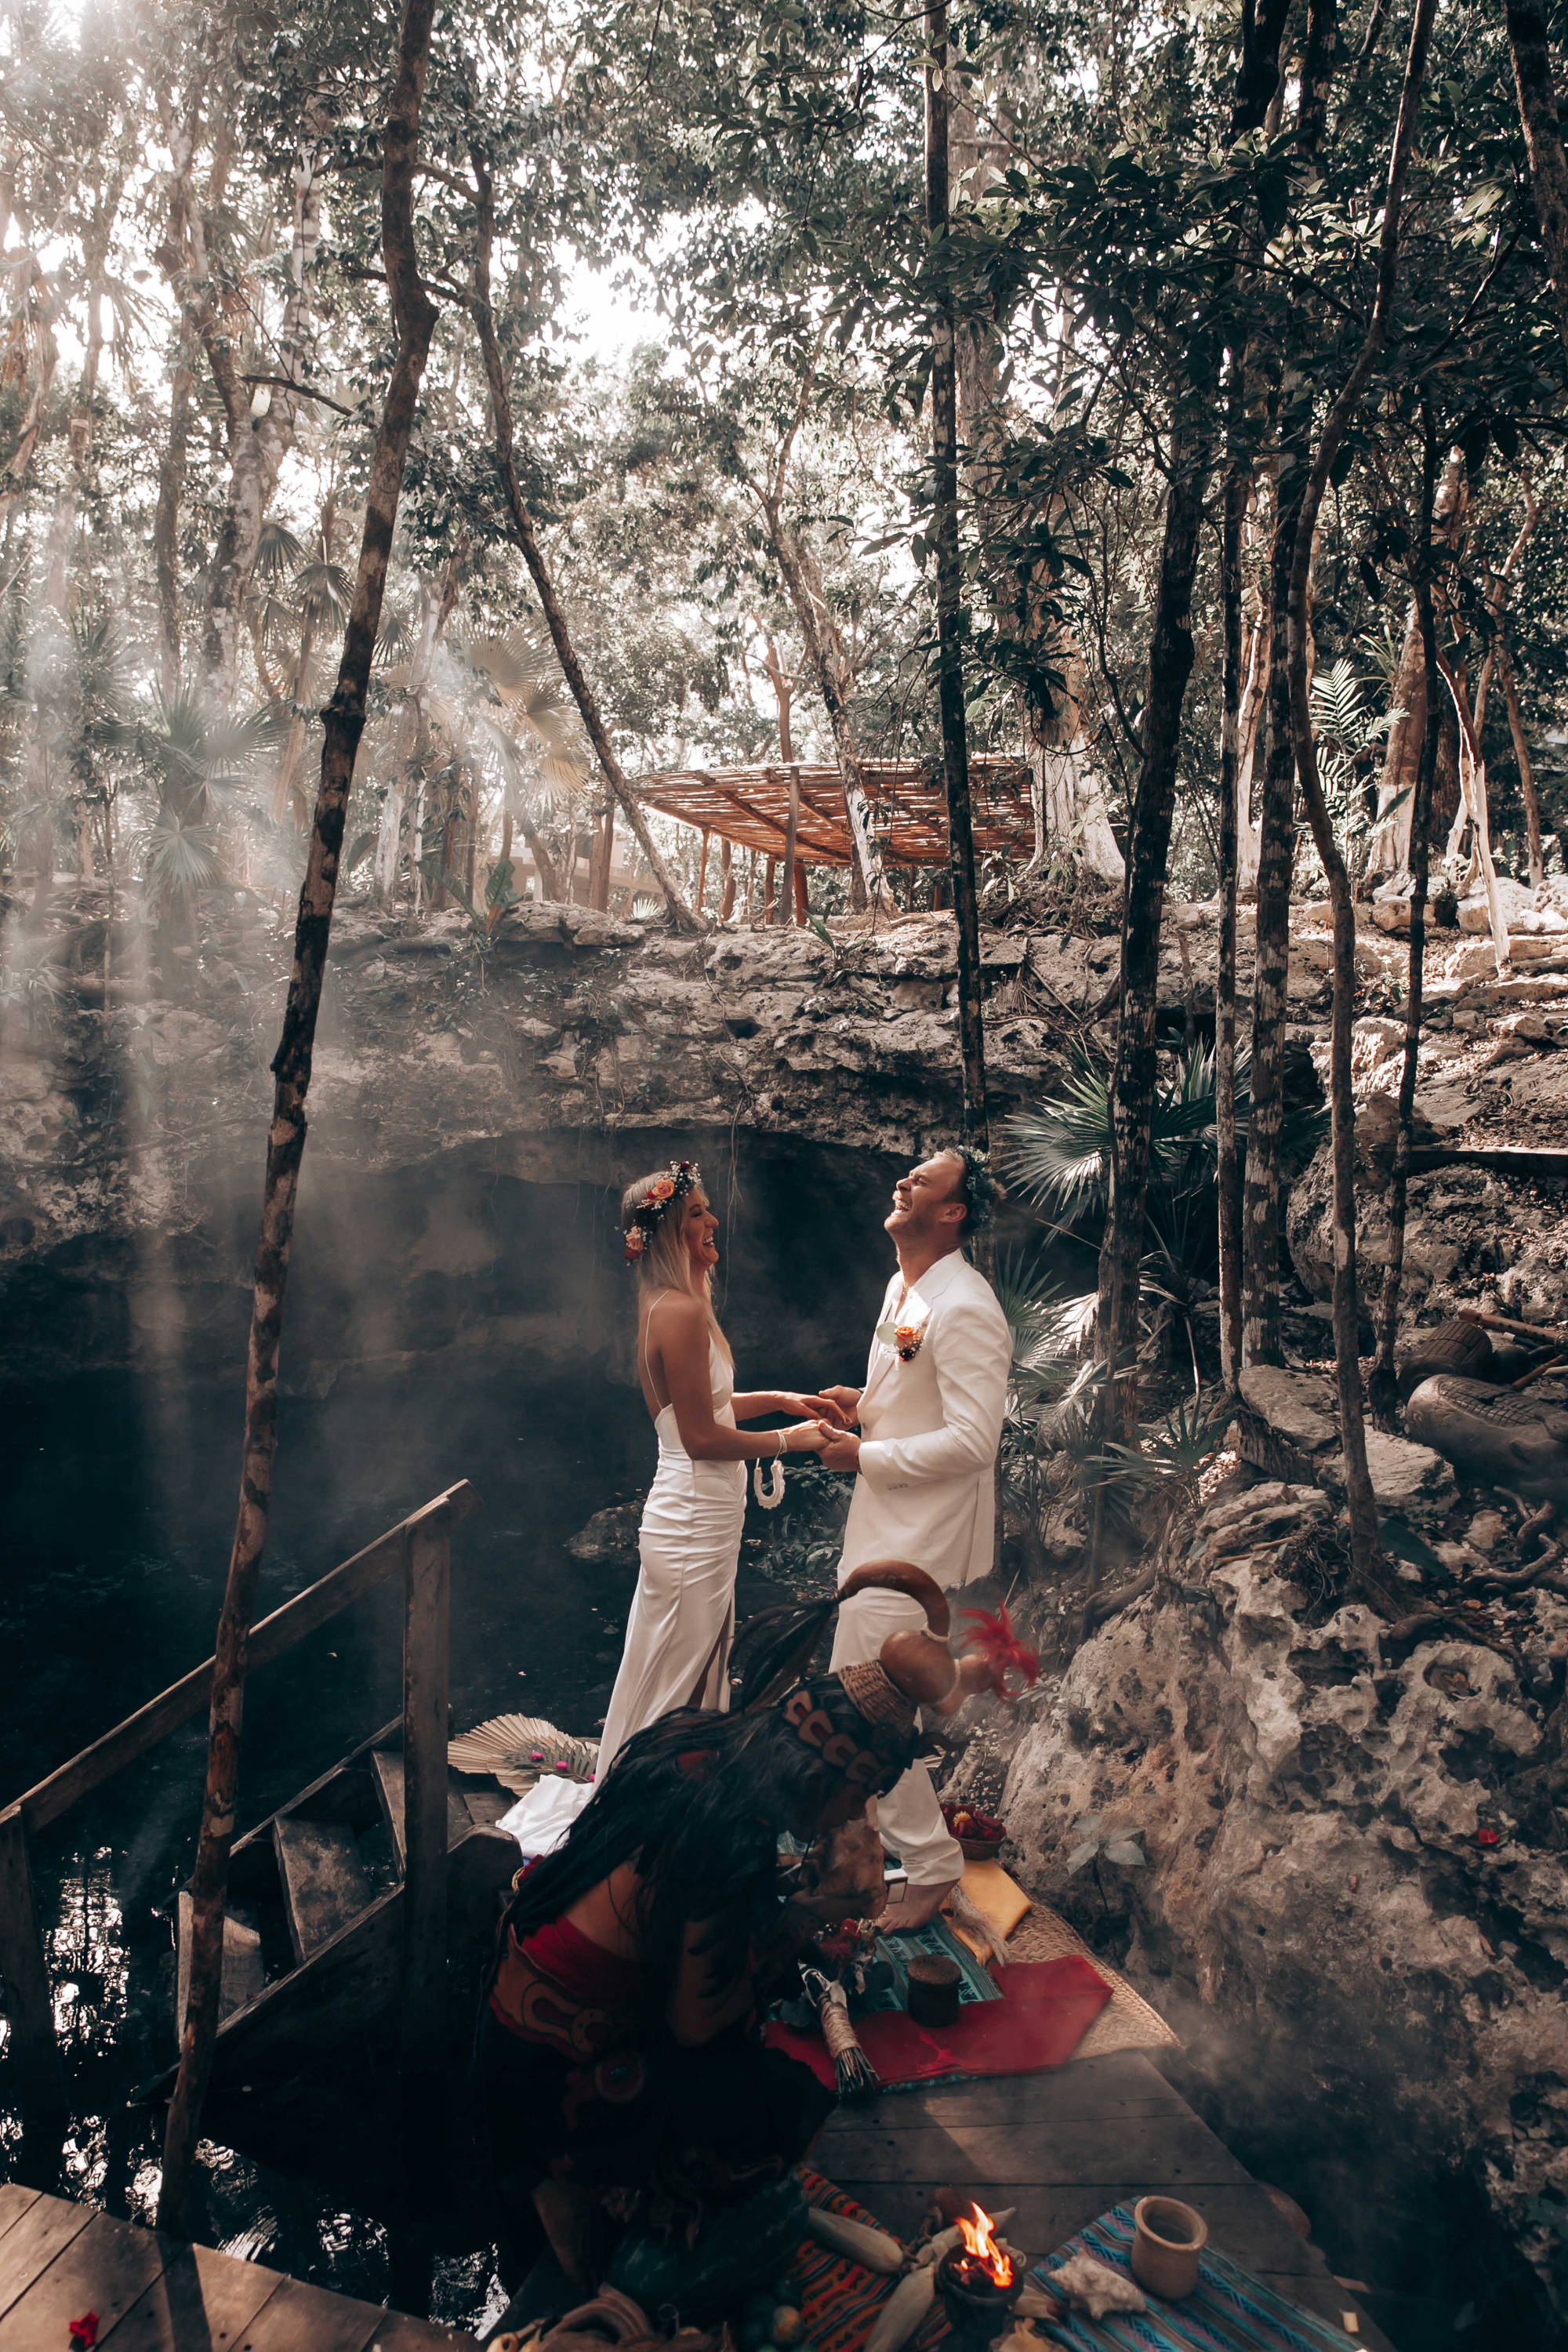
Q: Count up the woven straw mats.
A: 1